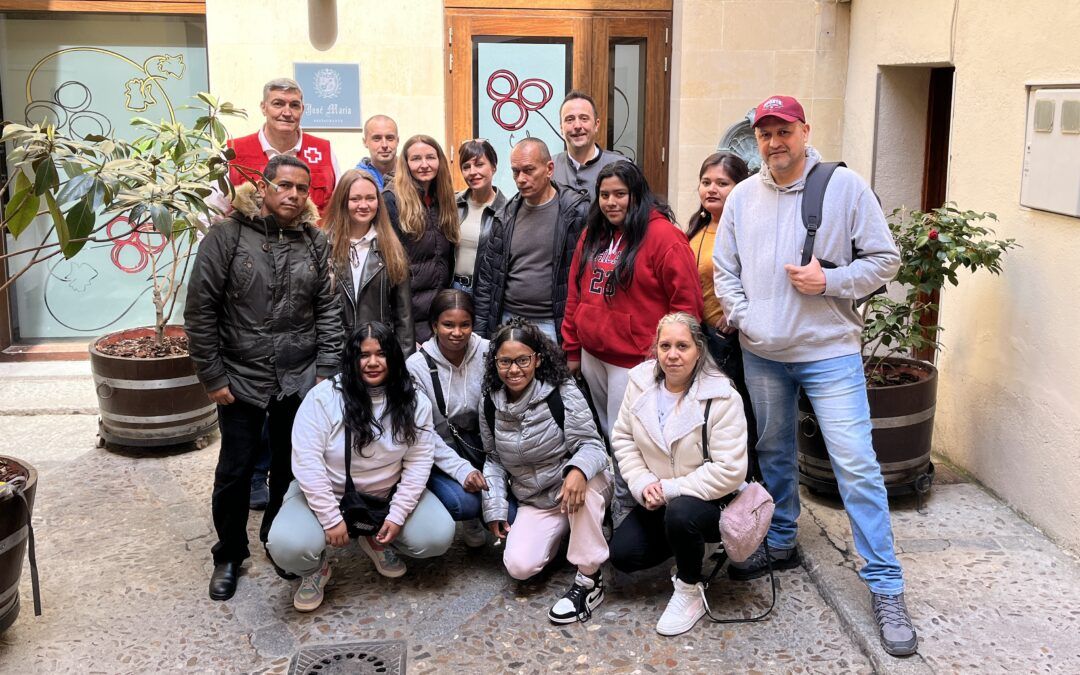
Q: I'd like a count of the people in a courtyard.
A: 15